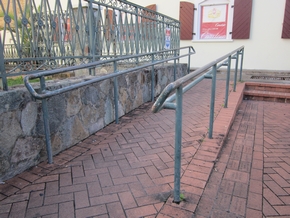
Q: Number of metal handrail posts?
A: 10